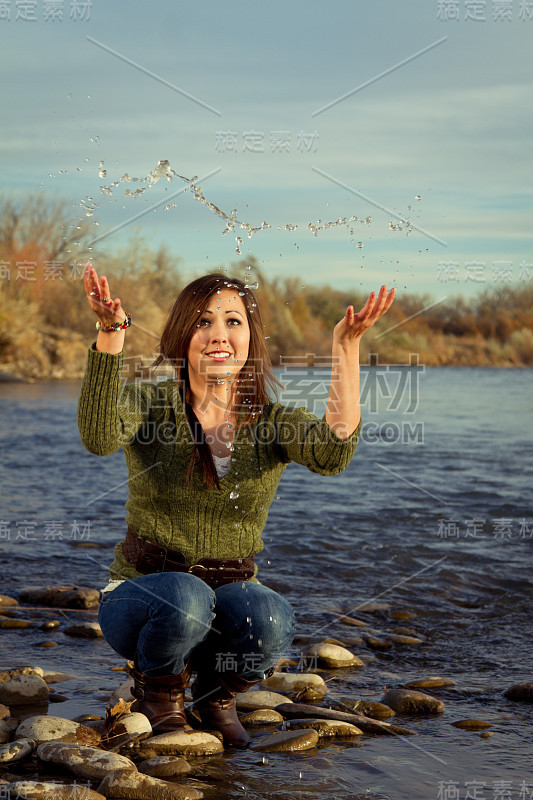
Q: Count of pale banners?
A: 0